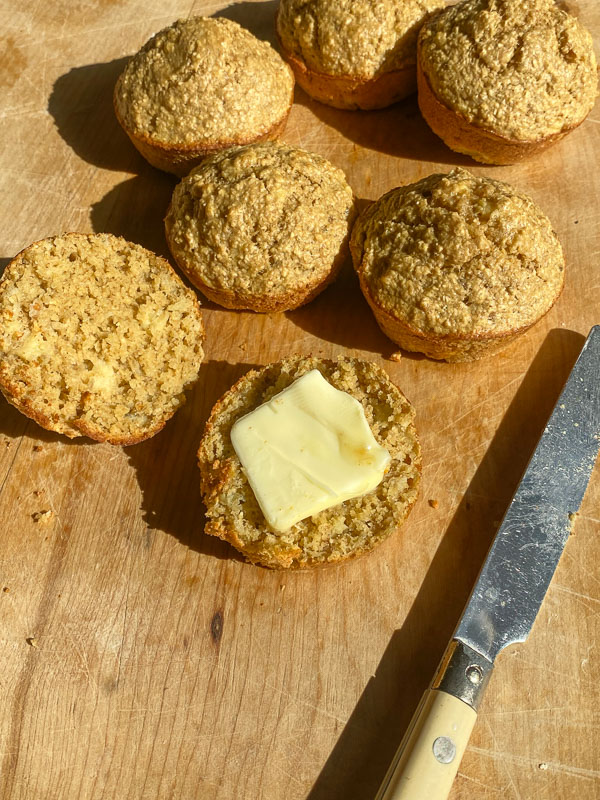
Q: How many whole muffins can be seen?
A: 5